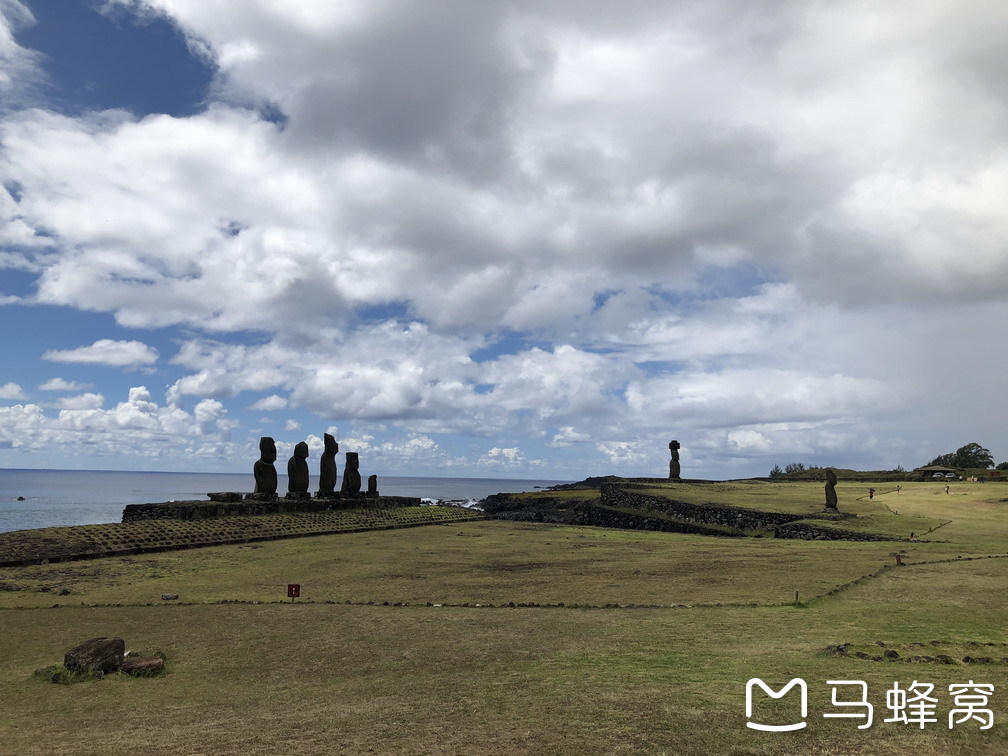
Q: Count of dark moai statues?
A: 7